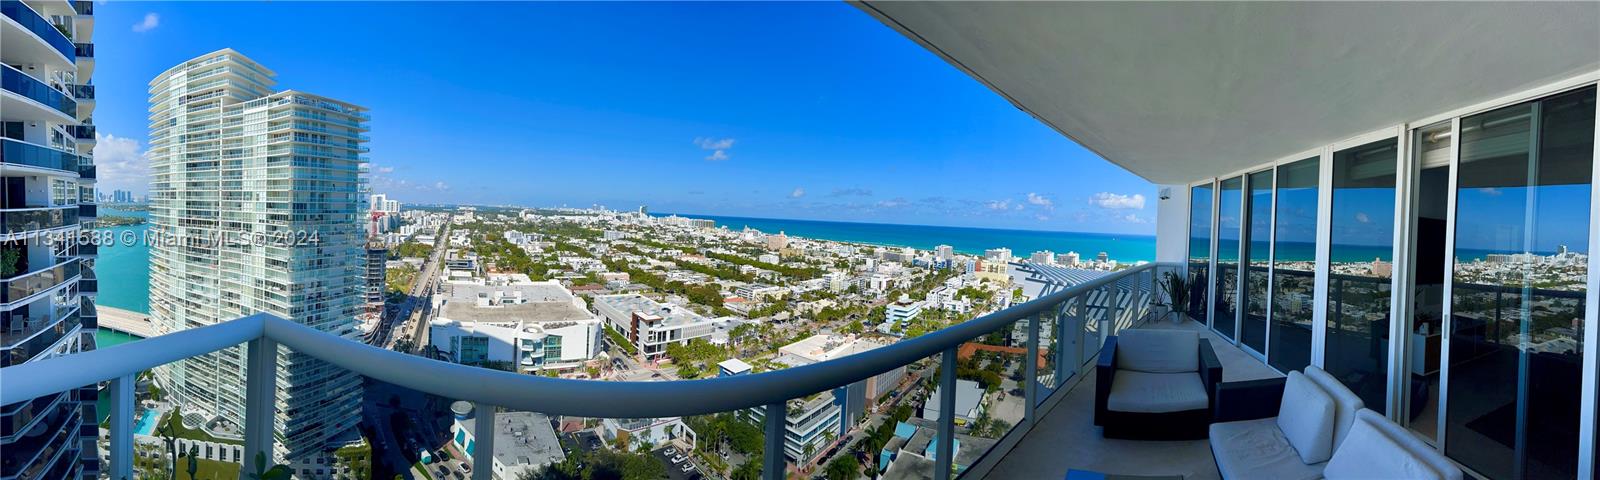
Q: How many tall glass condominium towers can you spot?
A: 2